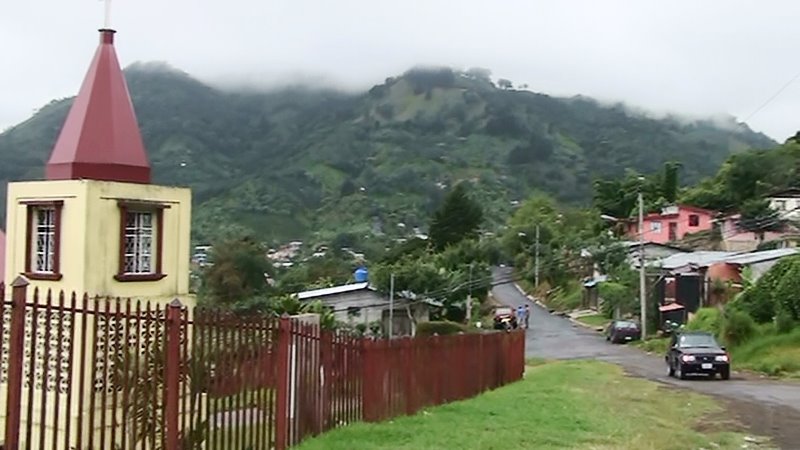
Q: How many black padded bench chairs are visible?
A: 0